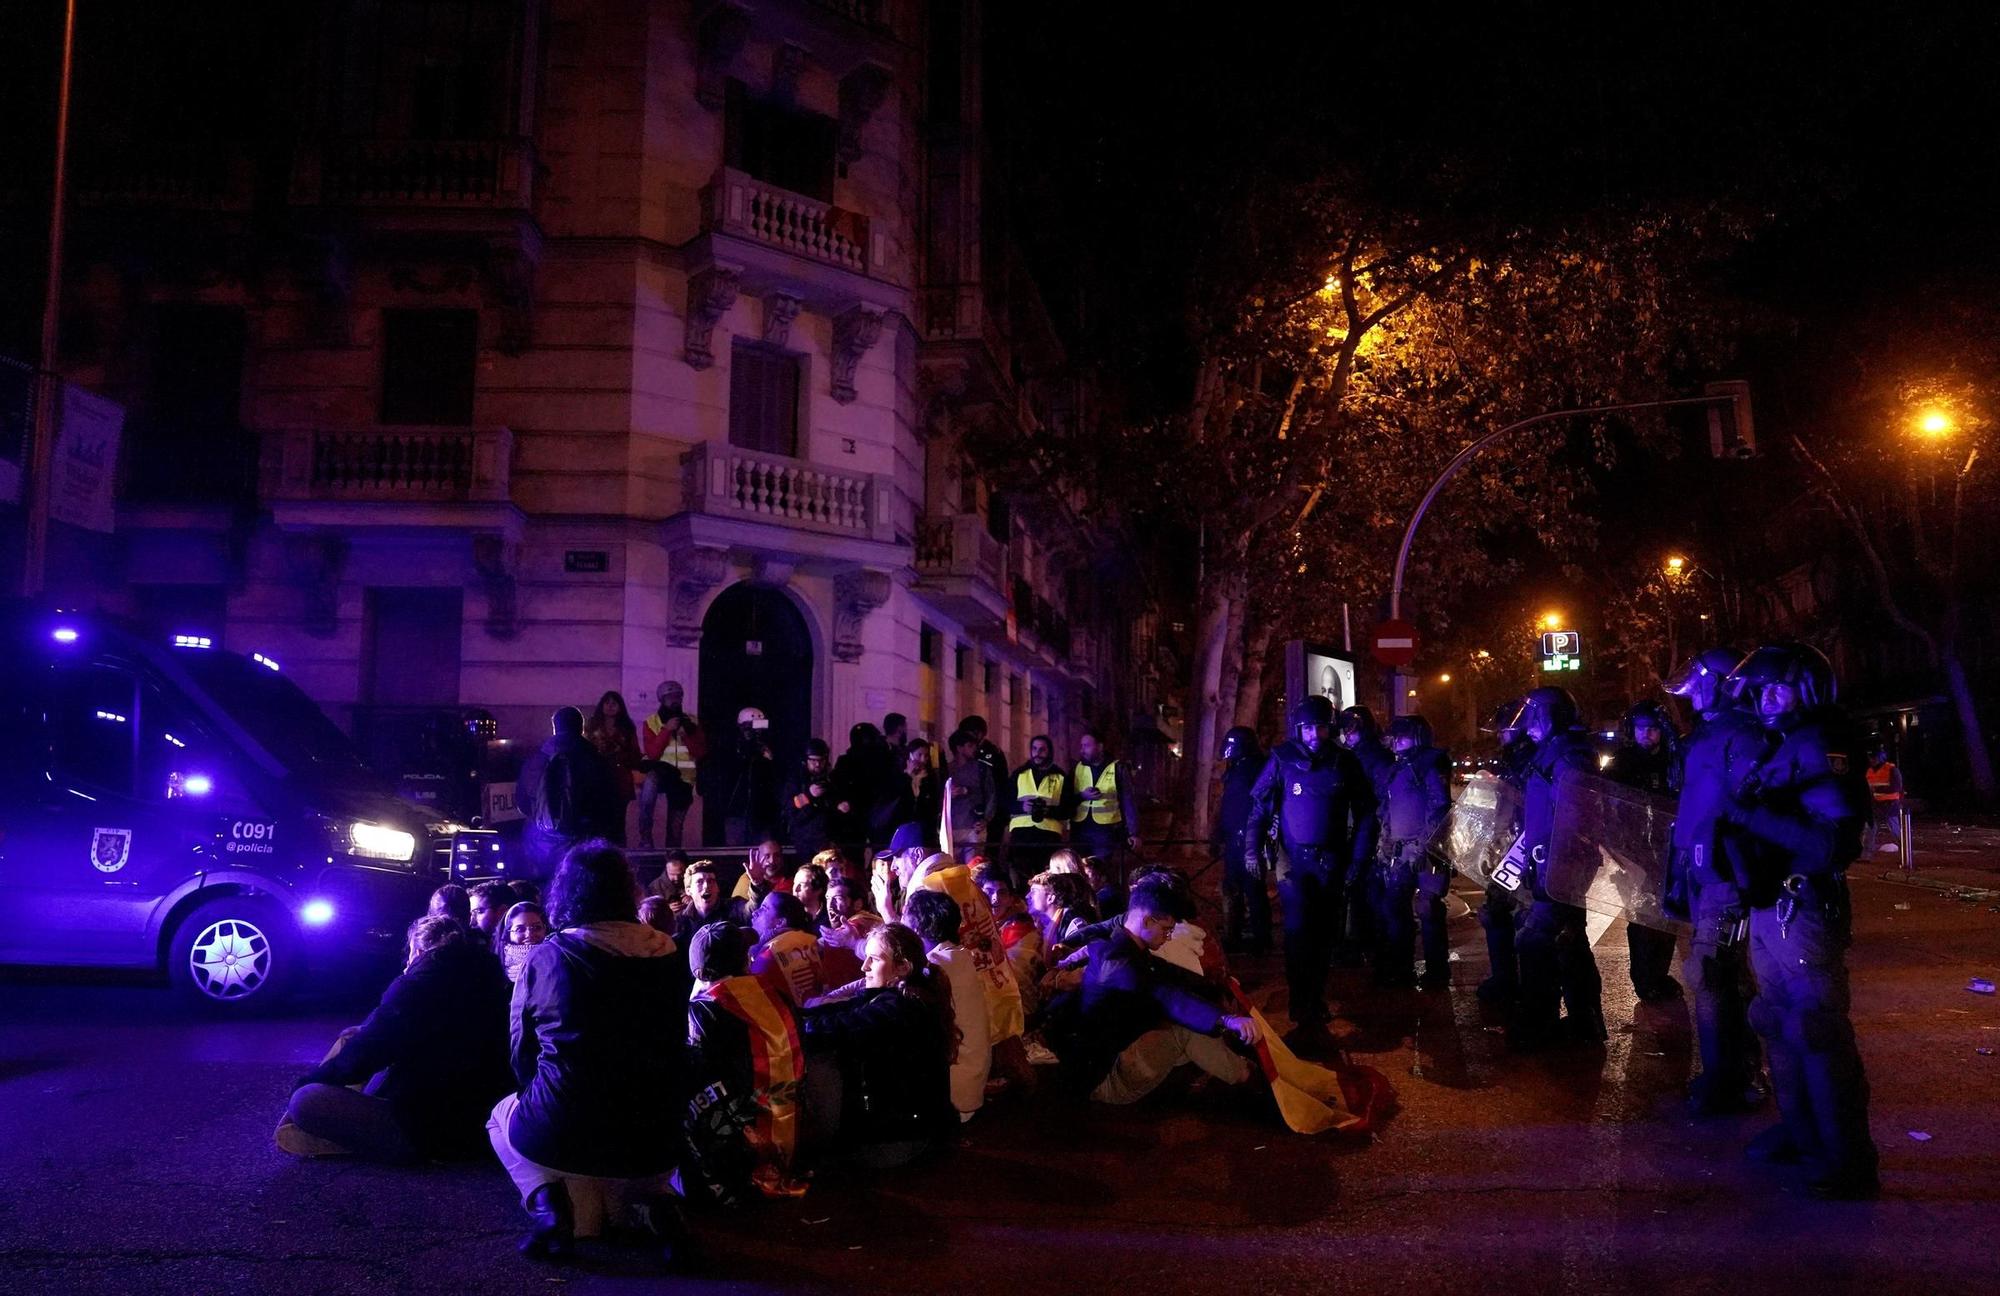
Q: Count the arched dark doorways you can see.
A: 1